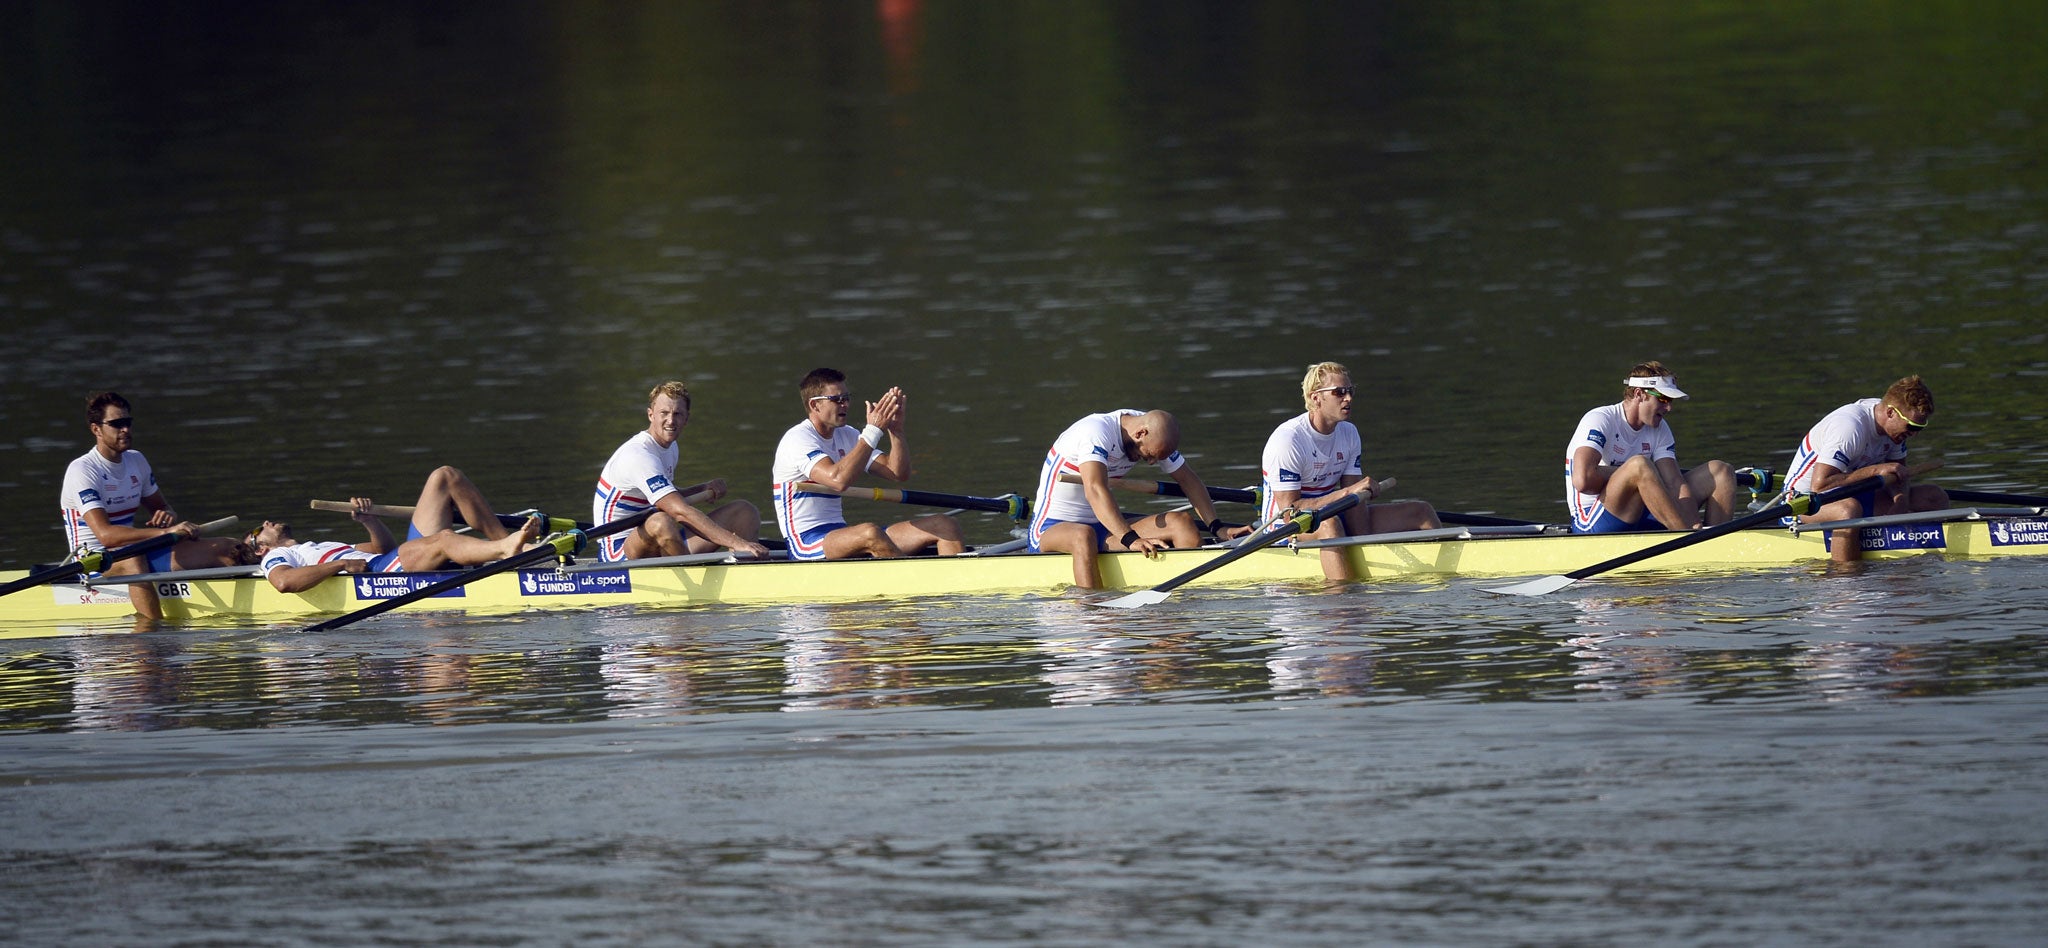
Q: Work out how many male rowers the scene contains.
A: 8